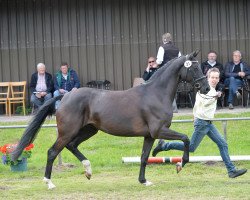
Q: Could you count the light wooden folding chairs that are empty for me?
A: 2